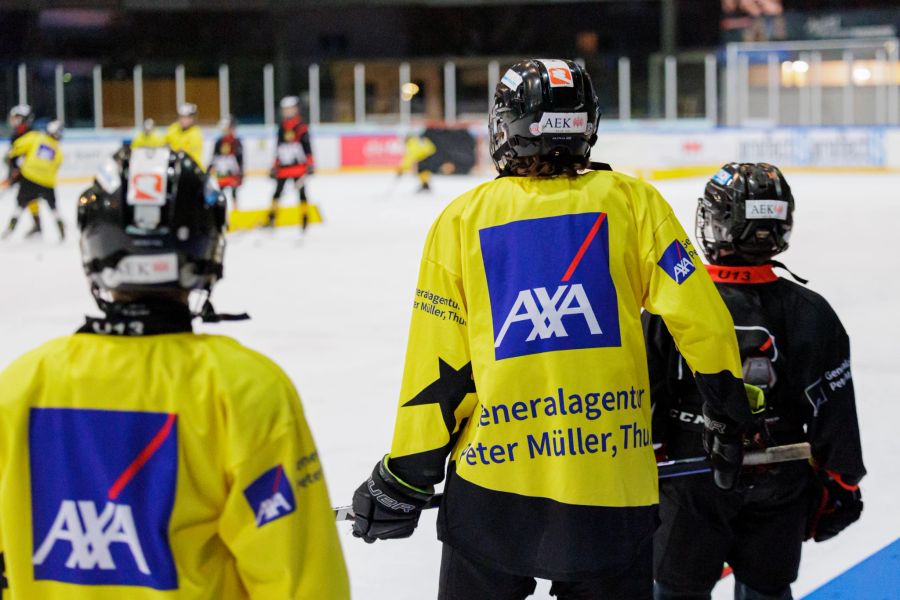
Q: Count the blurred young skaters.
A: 7